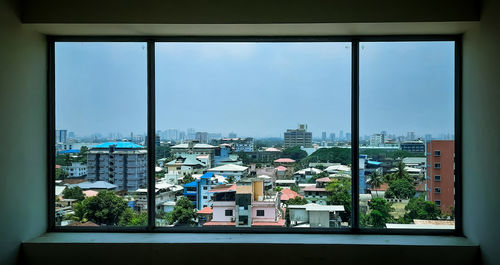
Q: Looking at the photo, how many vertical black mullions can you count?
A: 2